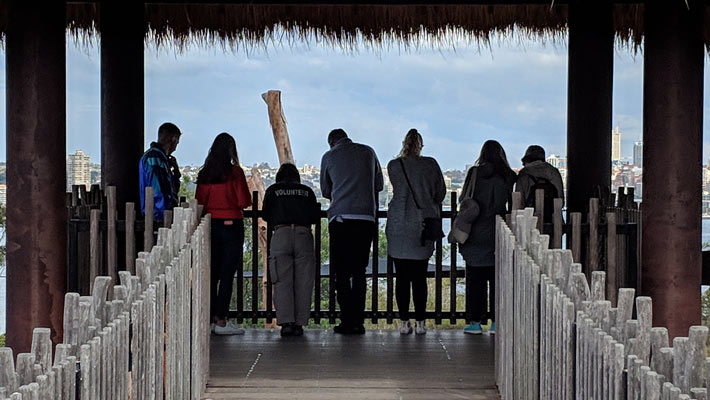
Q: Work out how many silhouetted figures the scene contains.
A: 7